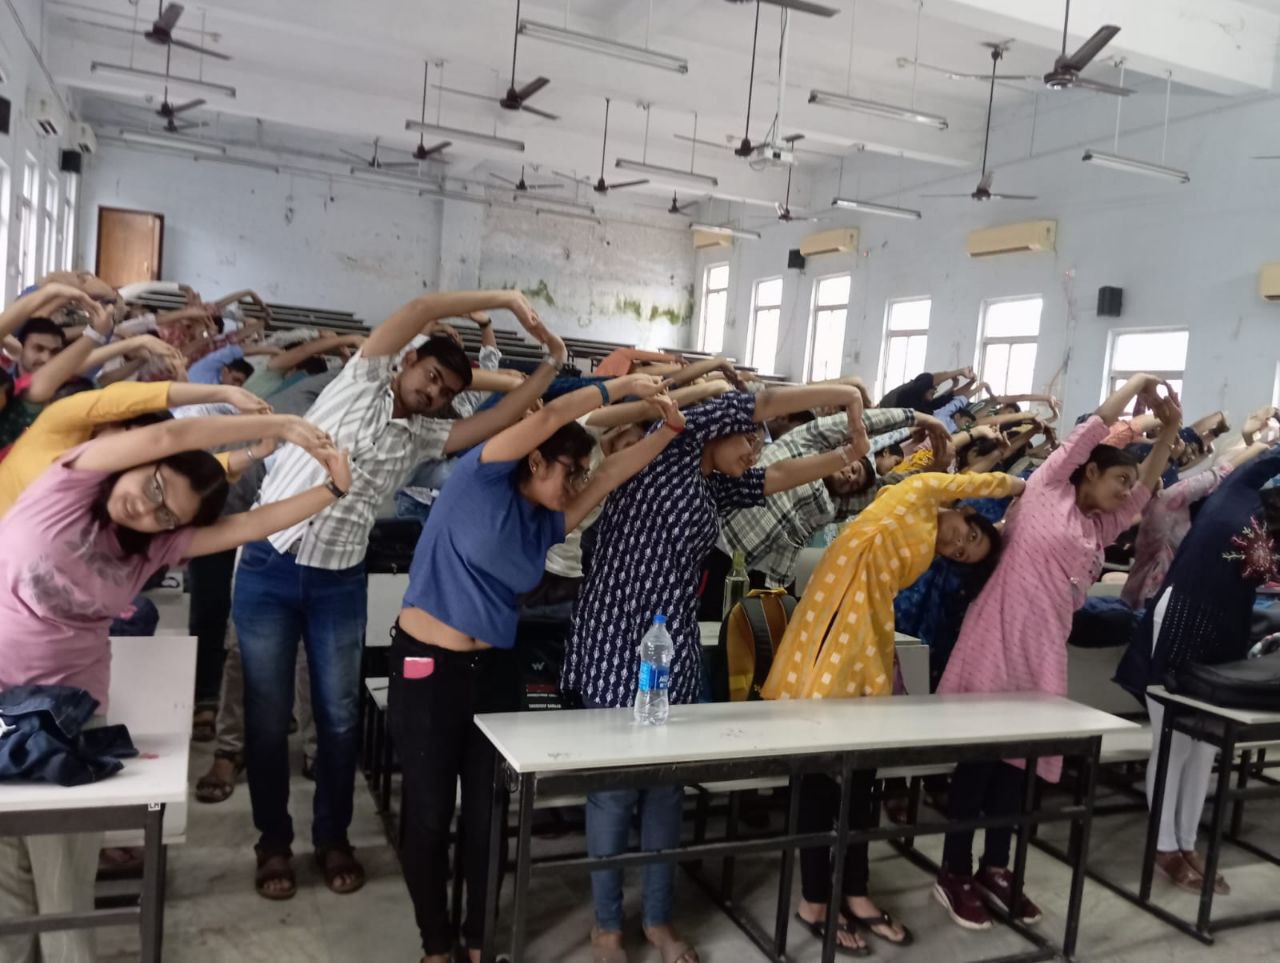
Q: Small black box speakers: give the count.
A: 4